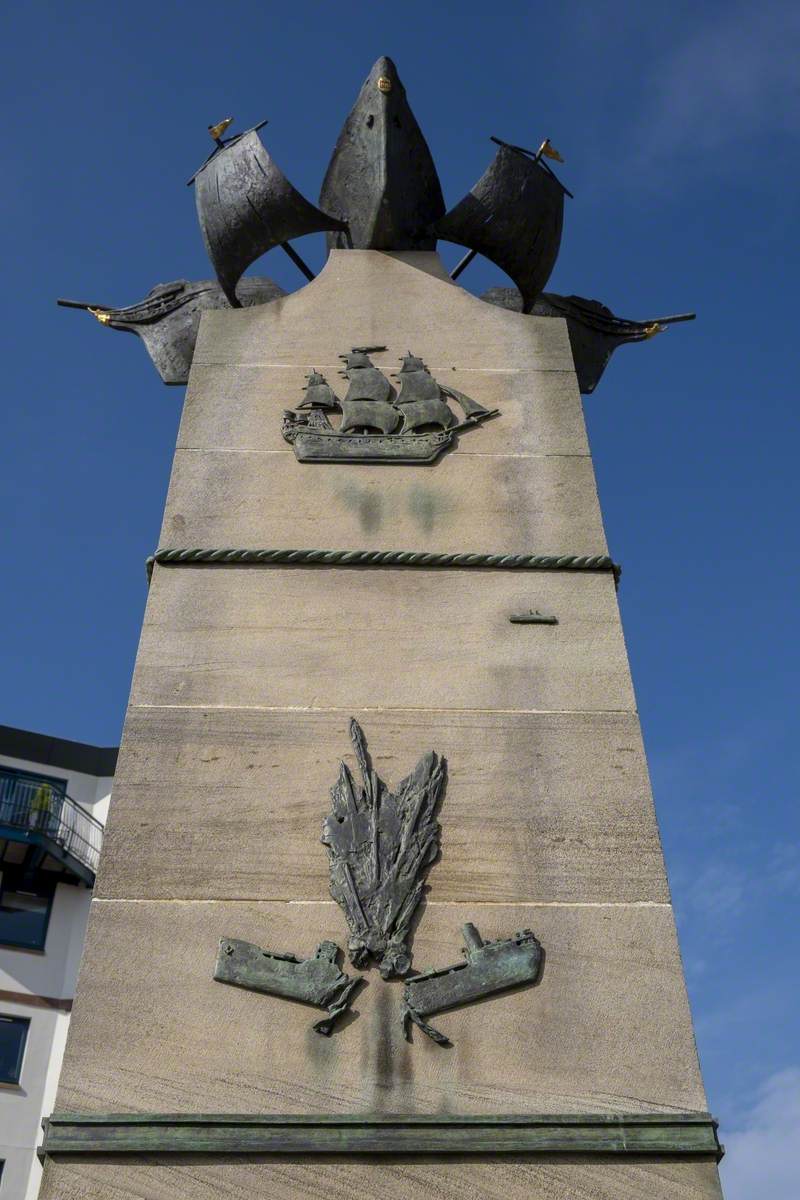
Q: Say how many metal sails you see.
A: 11